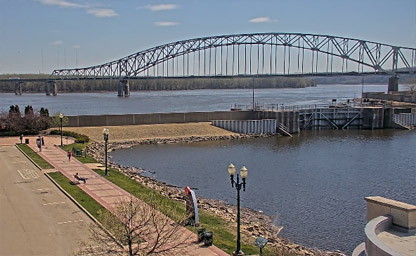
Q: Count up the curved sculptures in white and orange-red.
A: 1